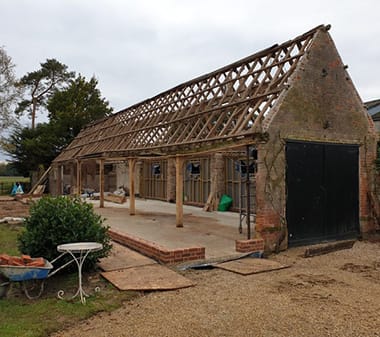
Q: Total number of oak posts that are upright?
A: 4